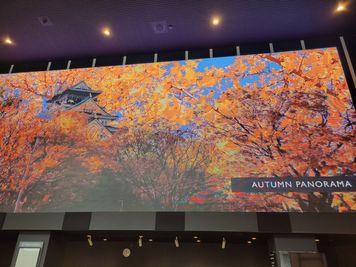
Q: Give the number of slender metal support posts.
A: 12